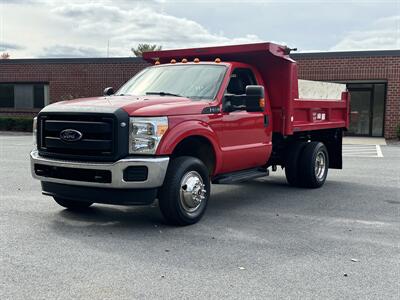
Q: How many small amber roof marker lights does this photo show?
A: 5